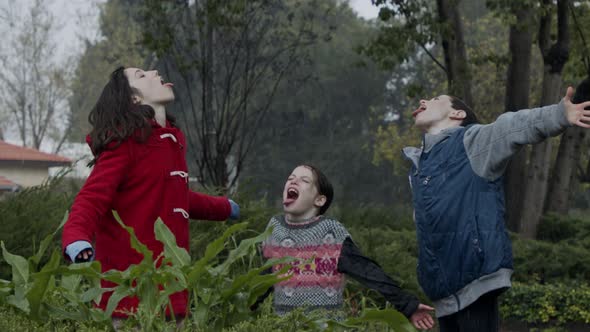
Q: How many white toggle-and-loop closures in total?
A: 3